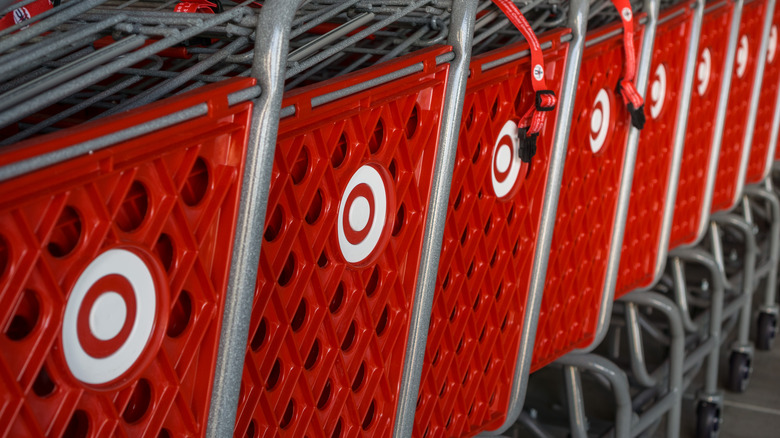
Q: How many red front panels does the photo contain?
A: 8